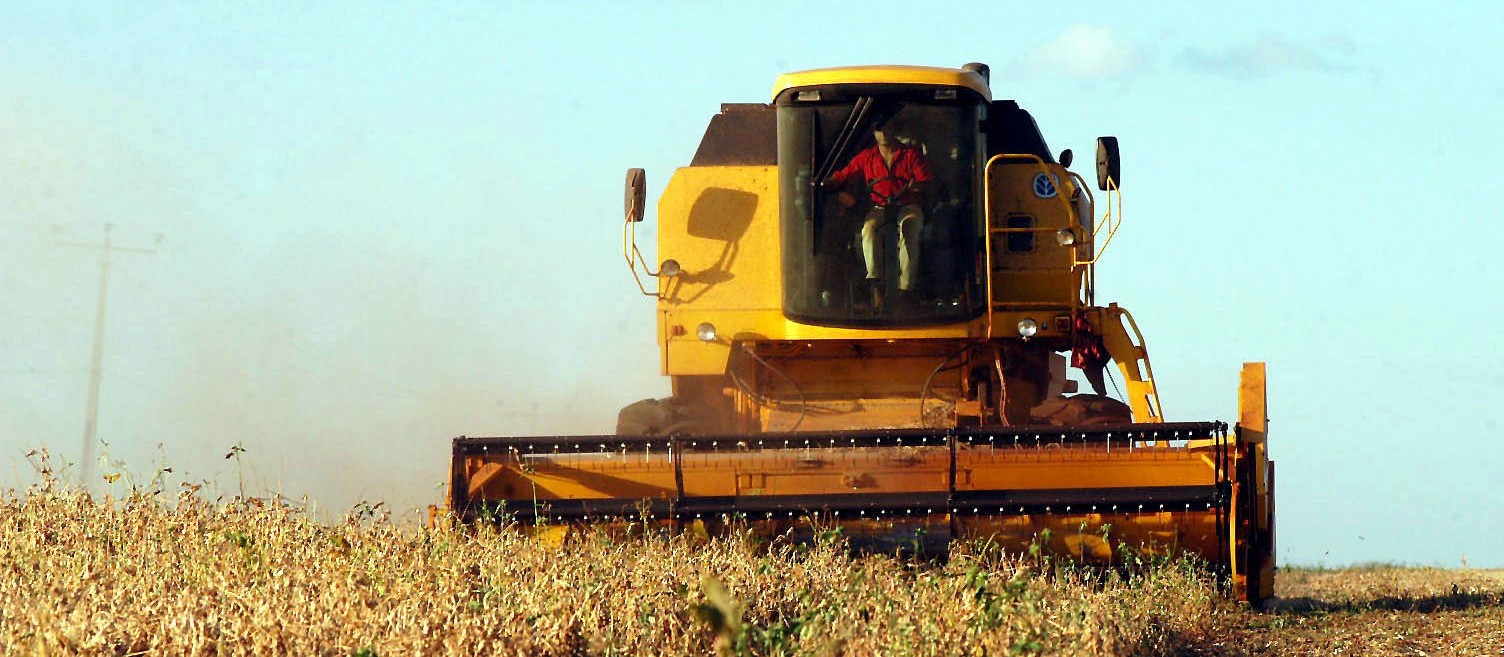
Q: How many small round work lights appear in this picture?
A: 4